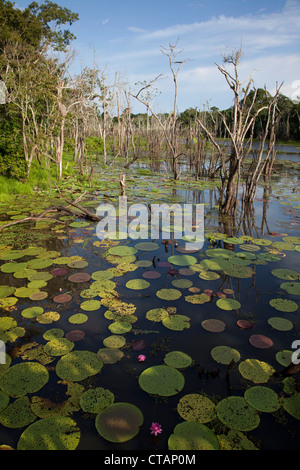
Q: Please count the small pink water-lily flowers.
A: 2